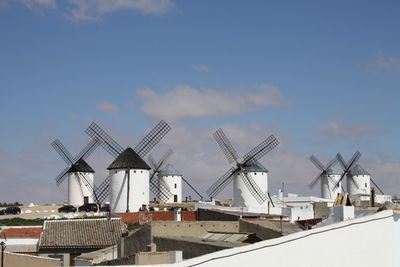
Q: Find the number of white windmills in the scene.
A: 6